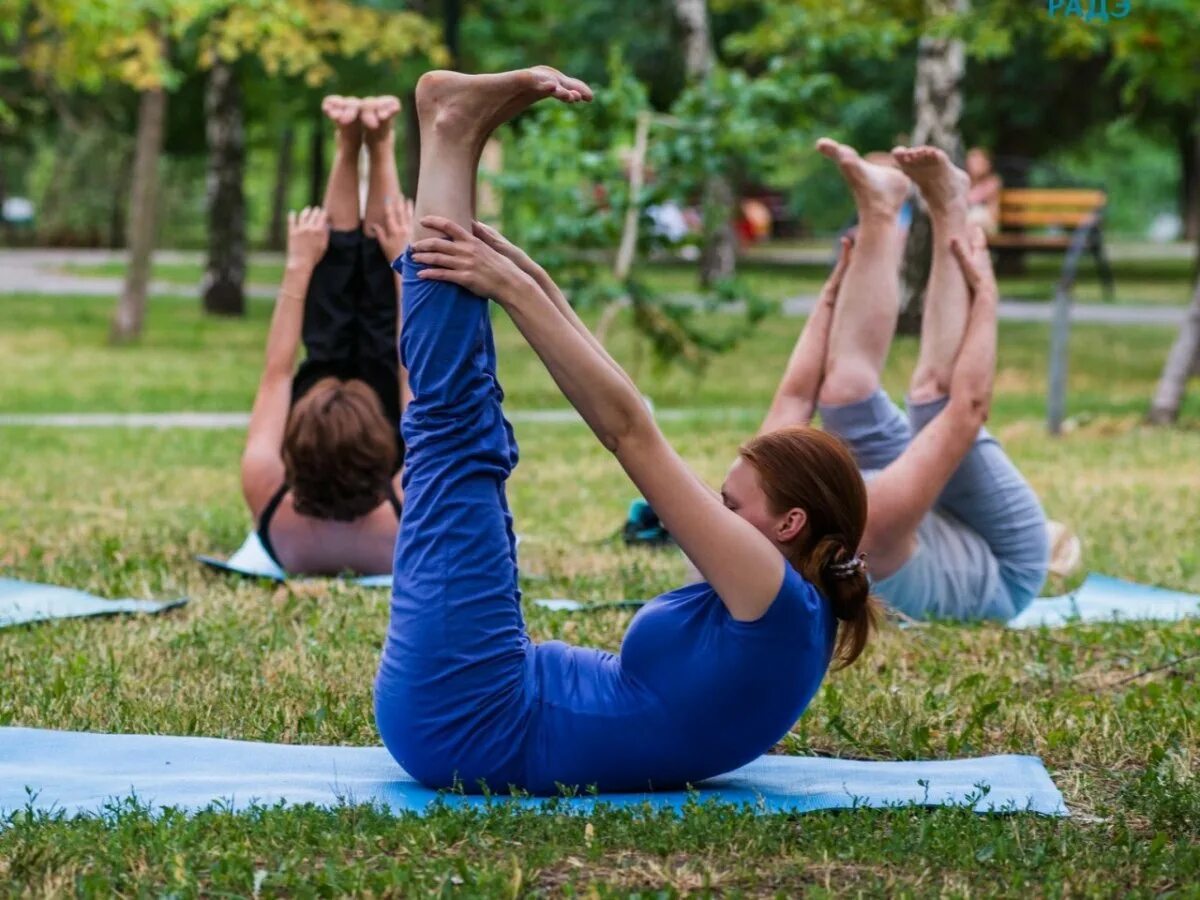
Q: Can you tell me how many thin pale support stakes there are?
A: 1